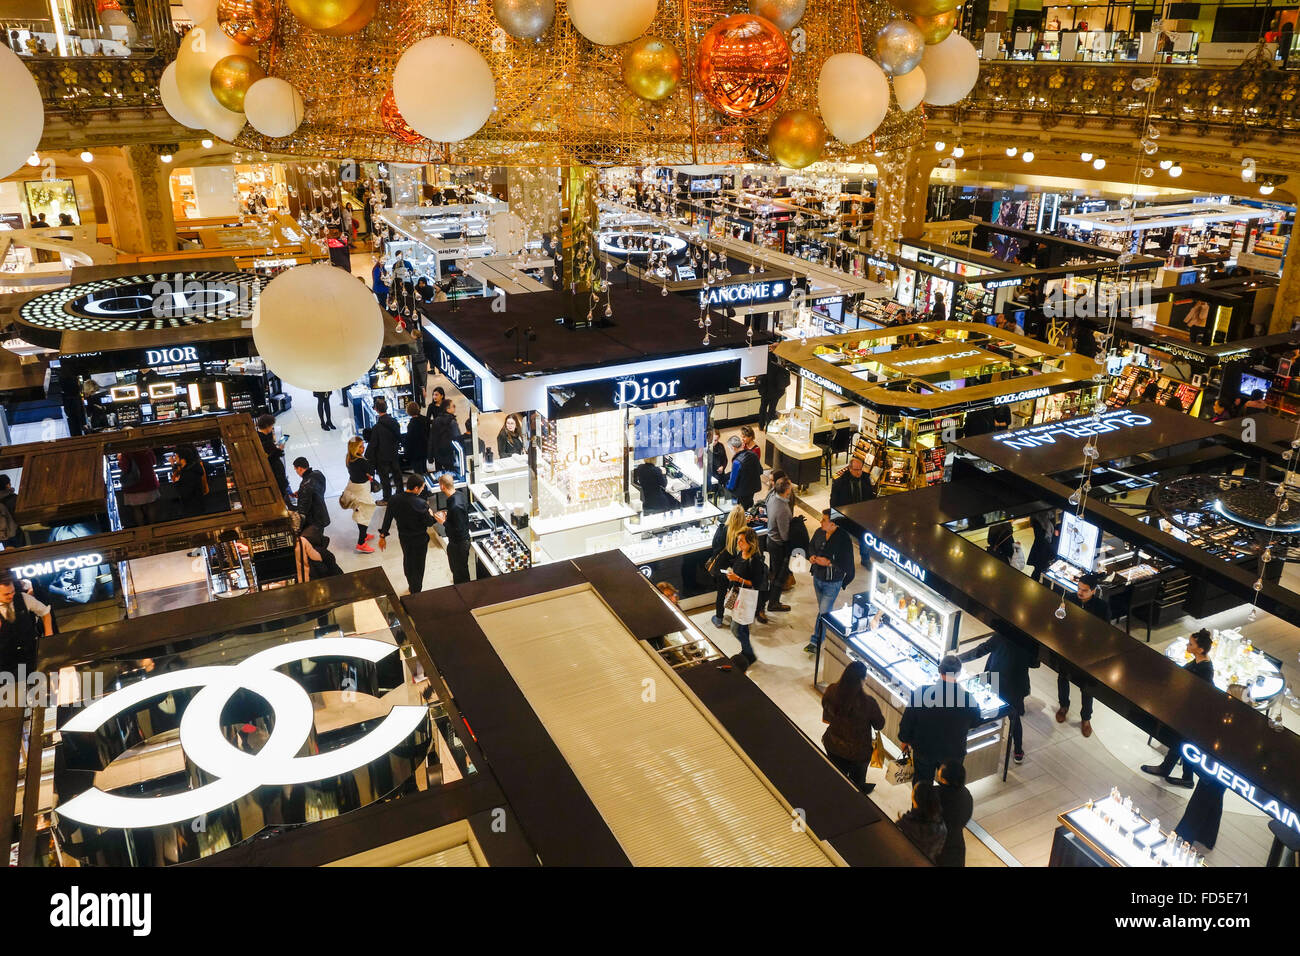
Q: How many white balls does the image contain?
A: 11